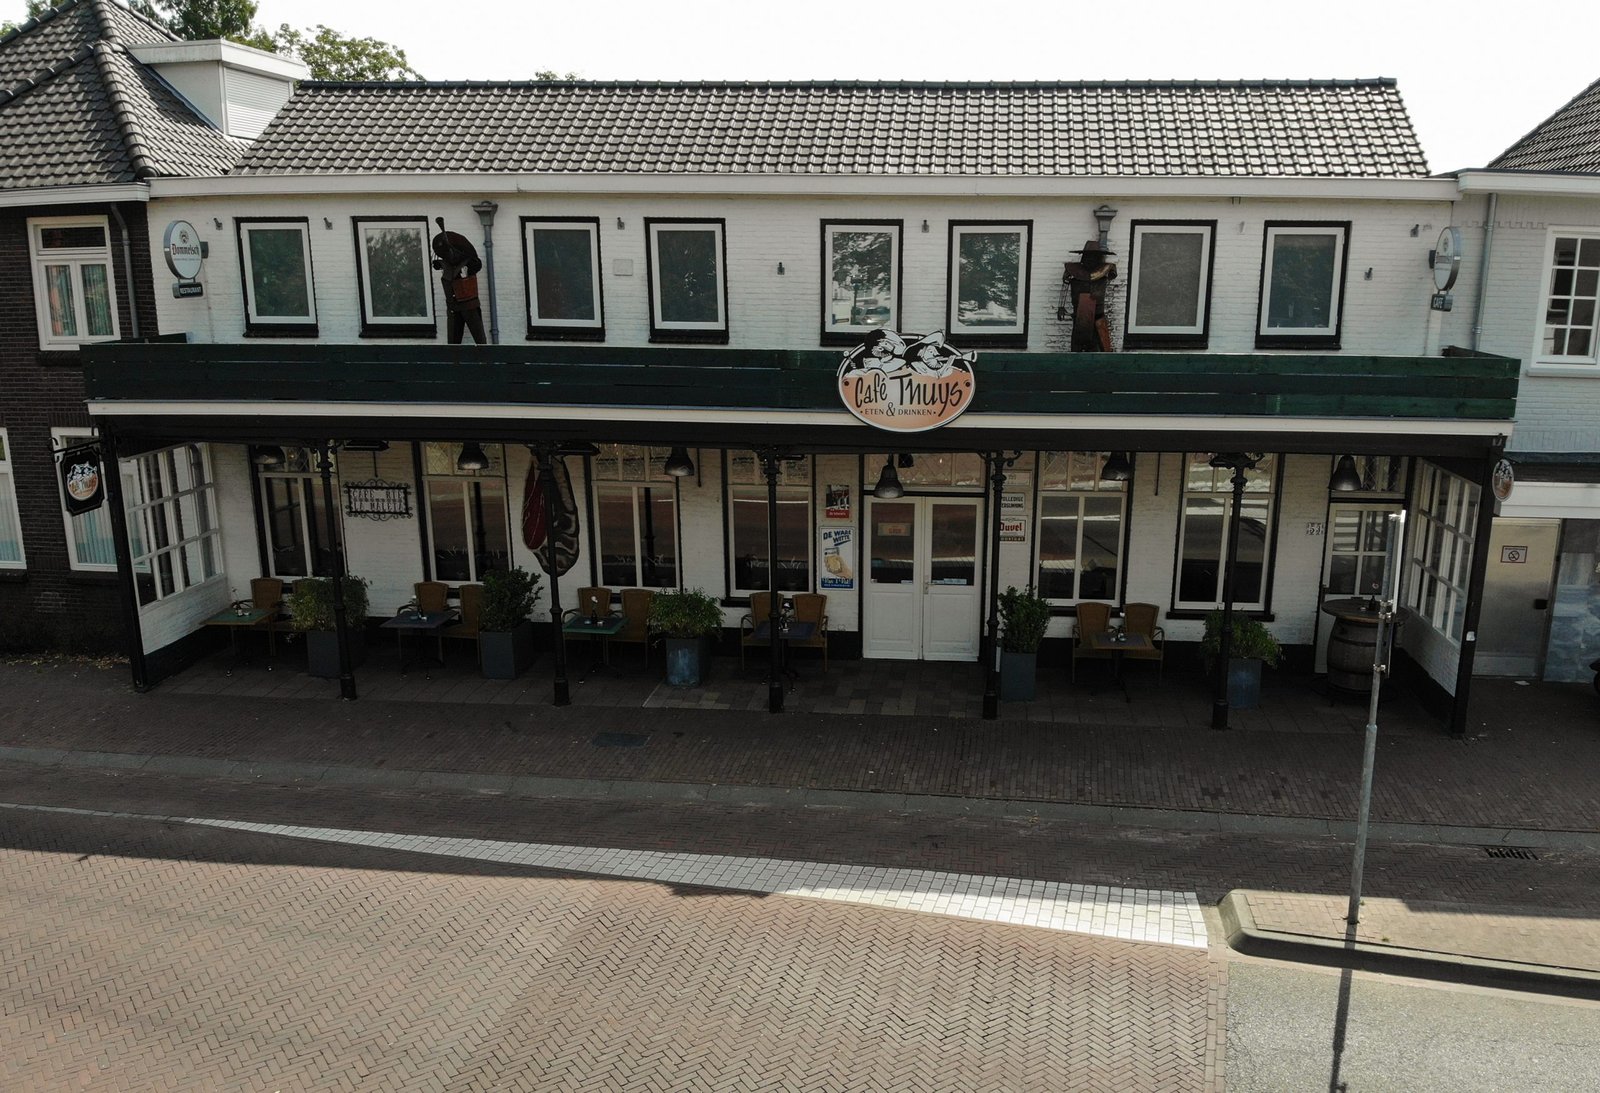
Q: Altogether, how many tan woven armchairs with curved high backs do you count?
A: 10